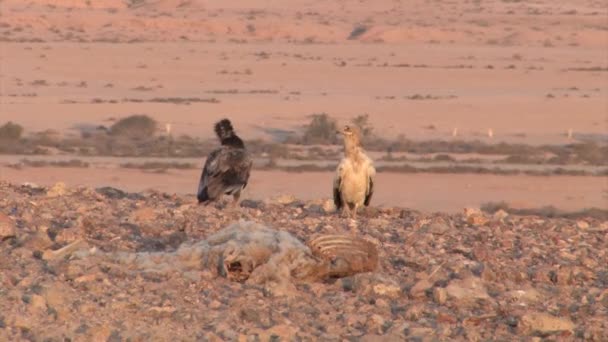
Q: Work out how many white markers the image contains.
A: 4